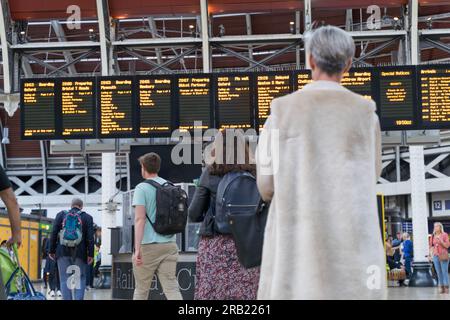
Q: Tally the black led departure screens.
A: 11